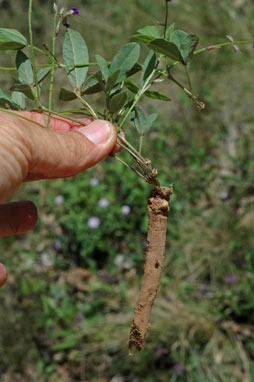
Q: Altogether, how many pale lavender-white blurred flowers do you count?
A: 5